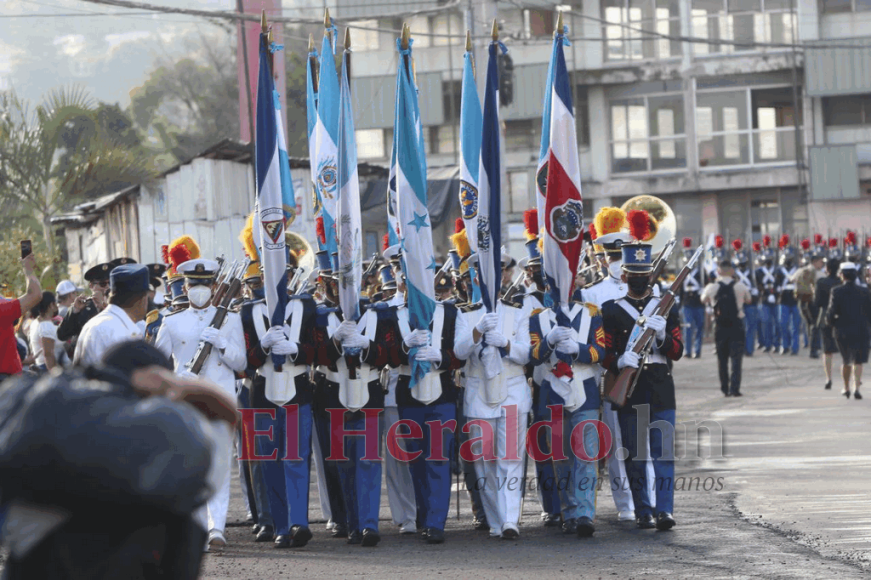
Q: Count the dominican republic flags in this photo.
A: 0